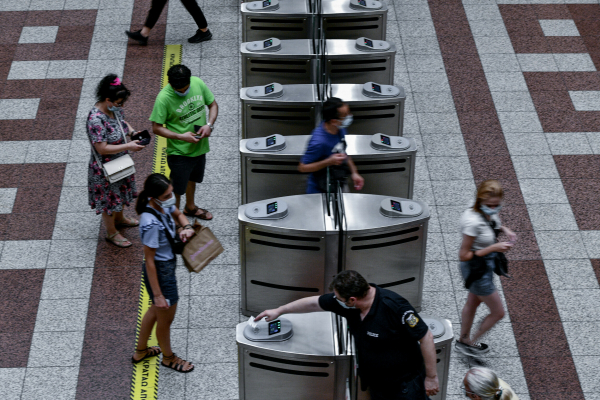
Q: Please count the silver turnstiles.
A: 12